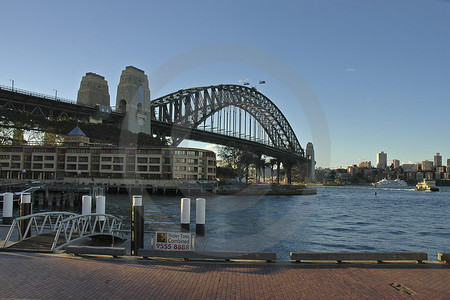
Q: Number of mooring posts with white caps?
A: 7